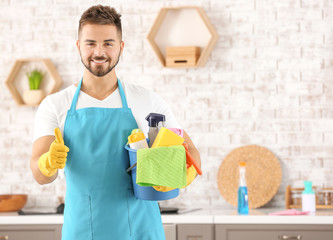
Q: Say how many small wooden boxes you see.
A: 1